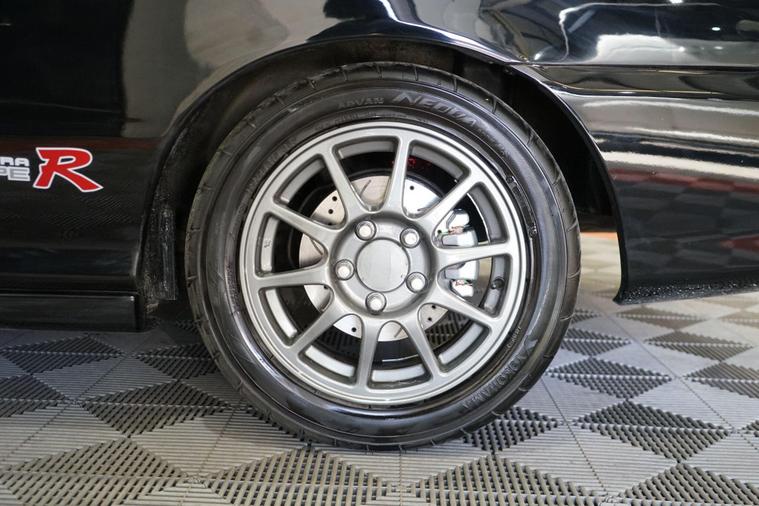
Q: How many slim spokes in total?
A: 10